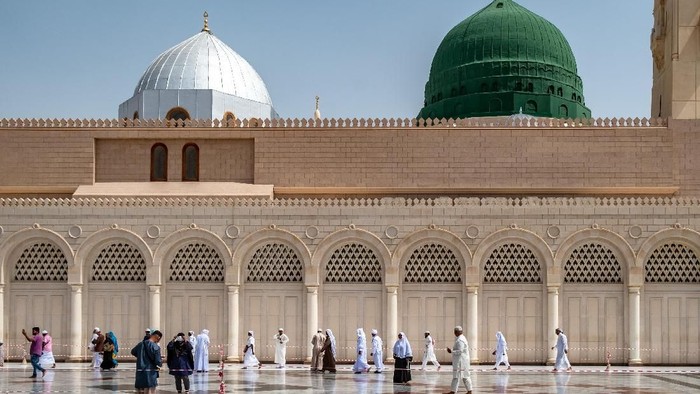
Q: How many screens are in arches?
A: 9